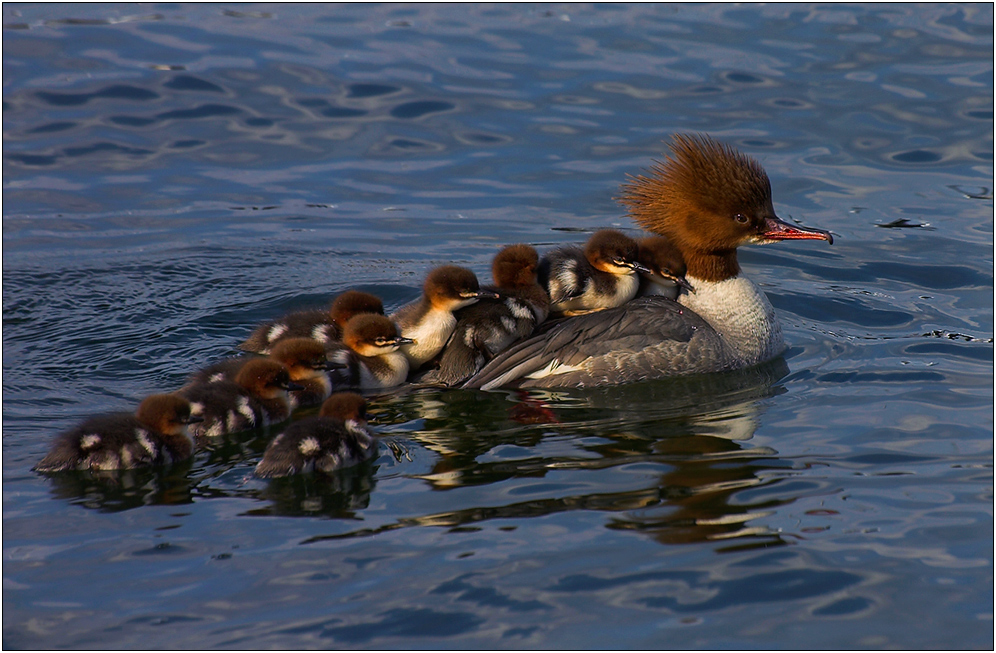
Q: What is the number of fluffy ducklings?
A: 10